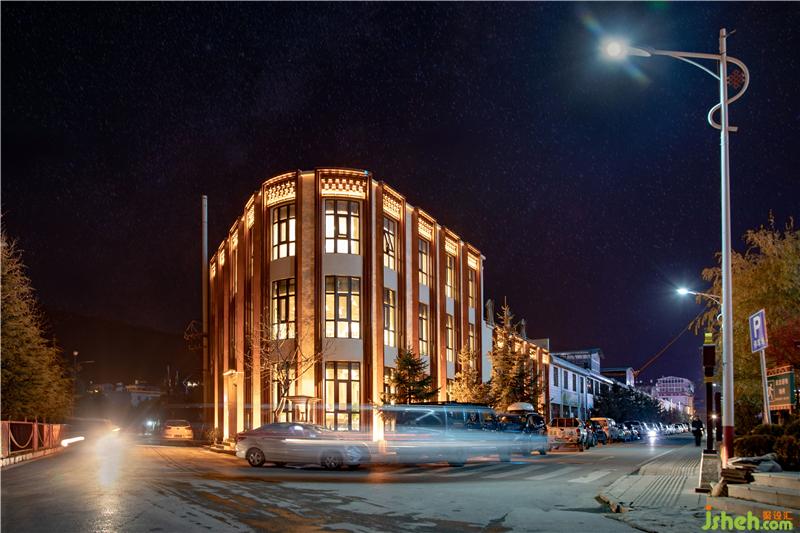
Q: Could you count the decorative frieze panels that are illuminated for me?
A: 10